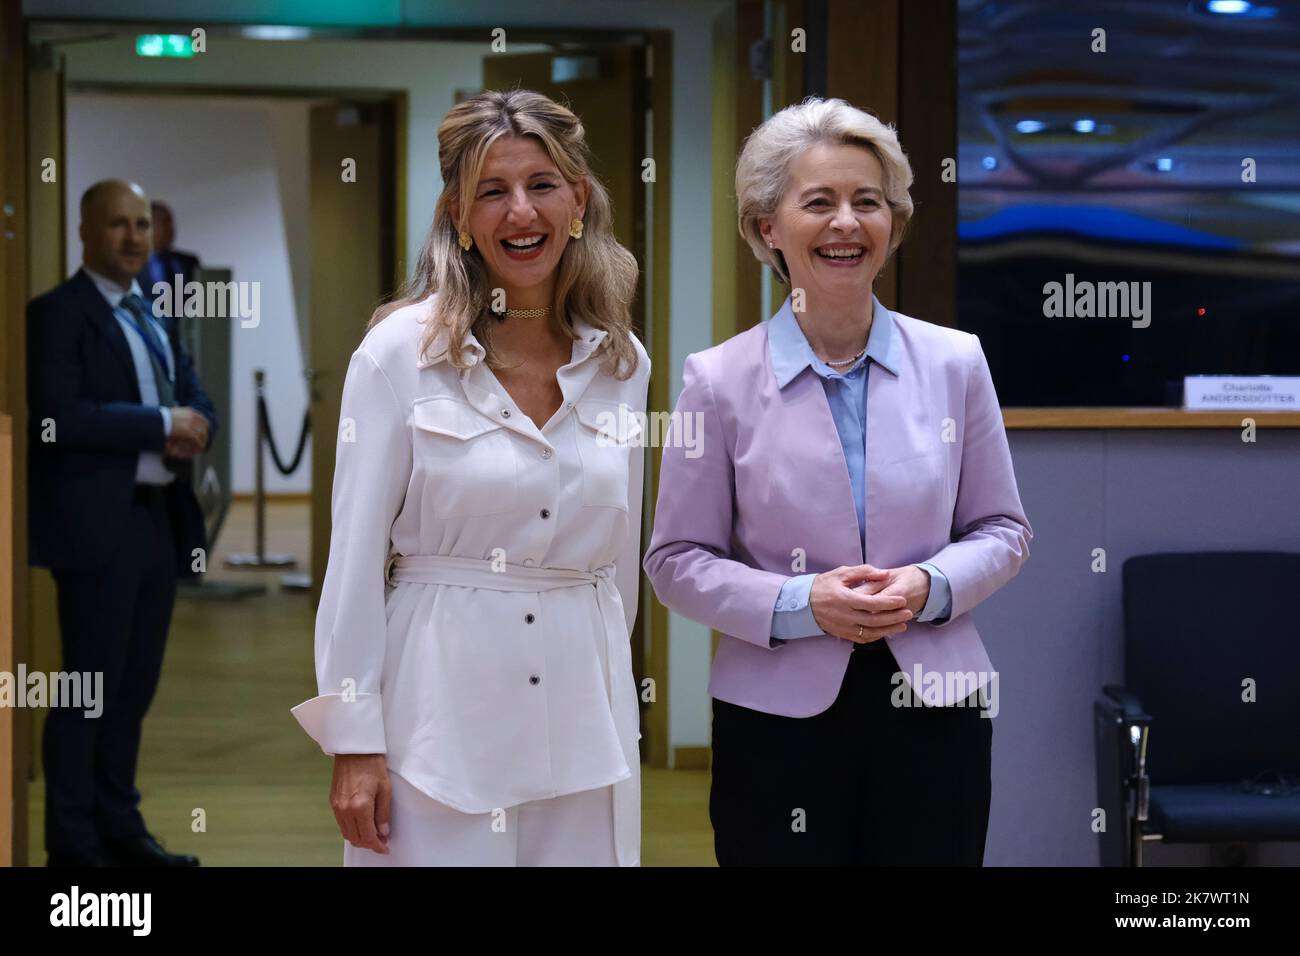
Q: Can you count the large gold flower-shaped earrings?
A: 2